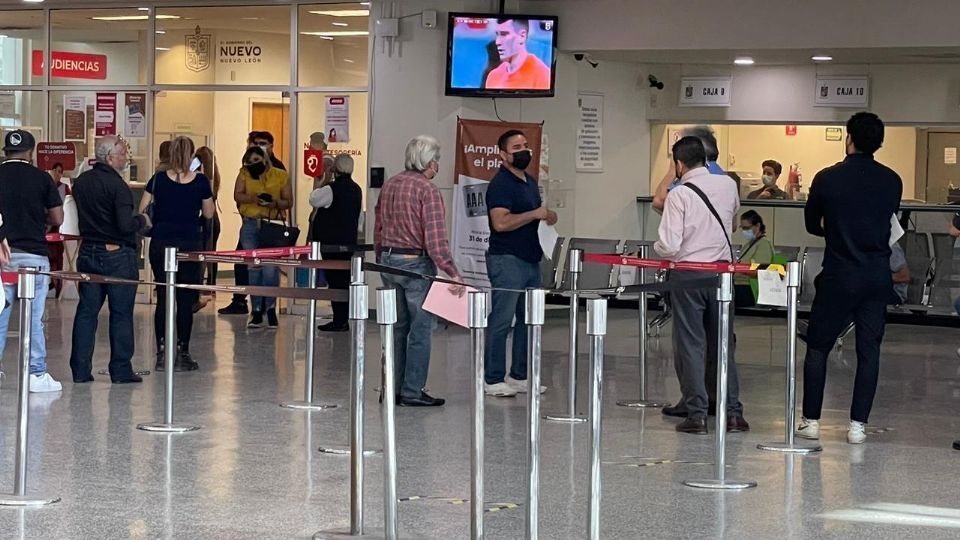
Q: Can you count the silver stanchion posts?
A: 13